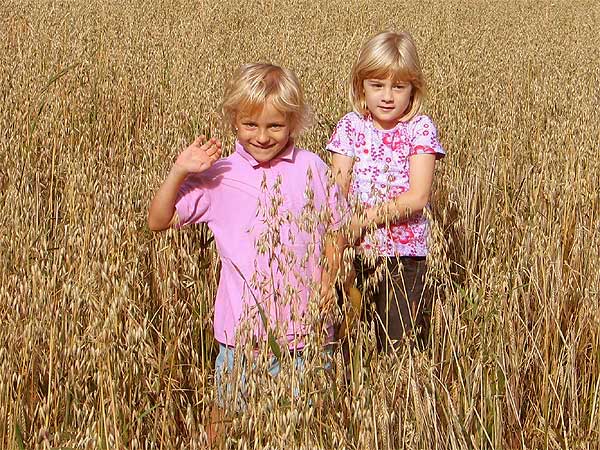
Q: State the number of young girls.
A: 2